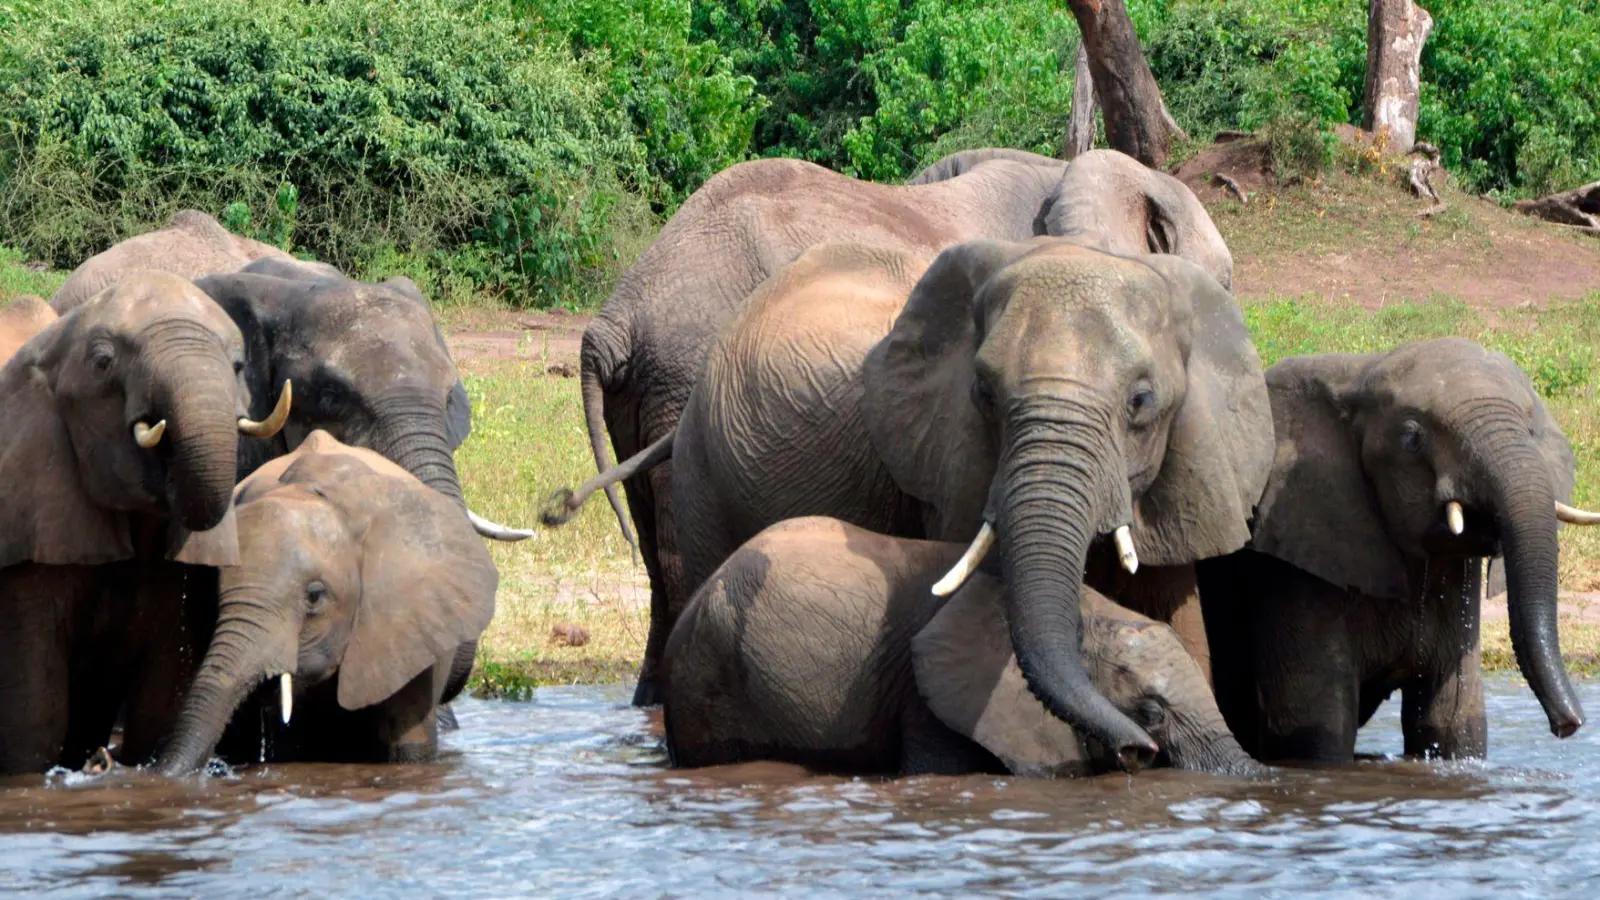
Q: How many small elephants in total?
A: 2